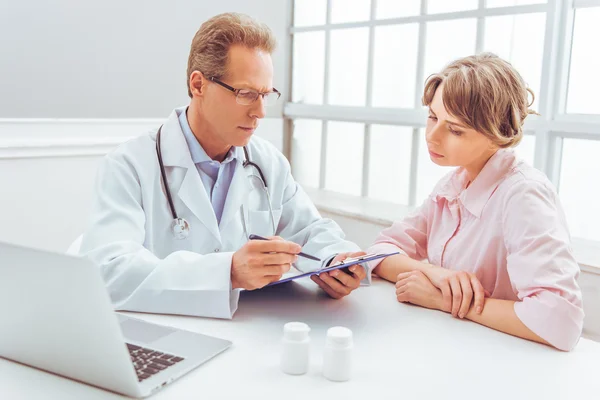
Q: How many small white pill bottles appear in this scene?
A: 2